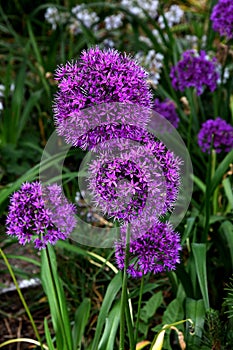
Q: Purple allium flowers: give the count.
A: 8